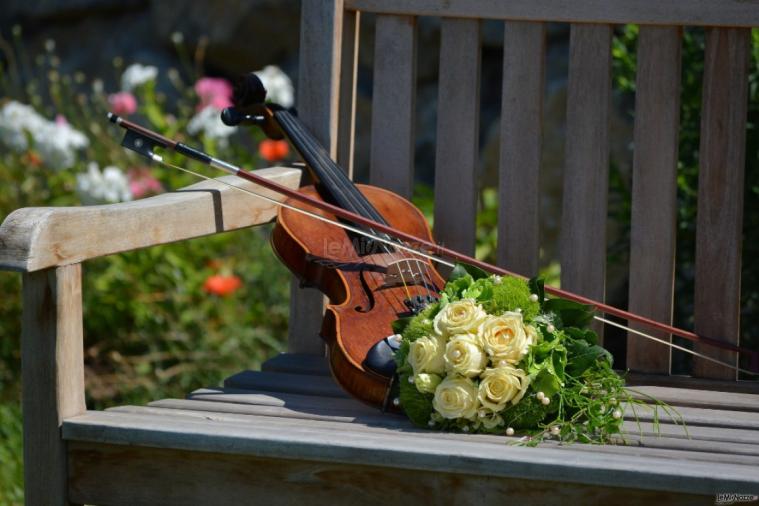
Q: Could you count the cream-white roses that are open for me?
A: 6